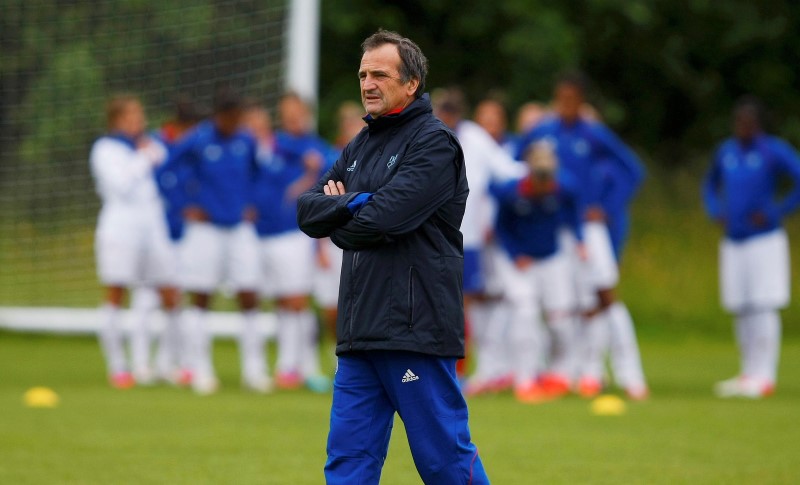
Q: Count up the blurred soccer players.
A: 13